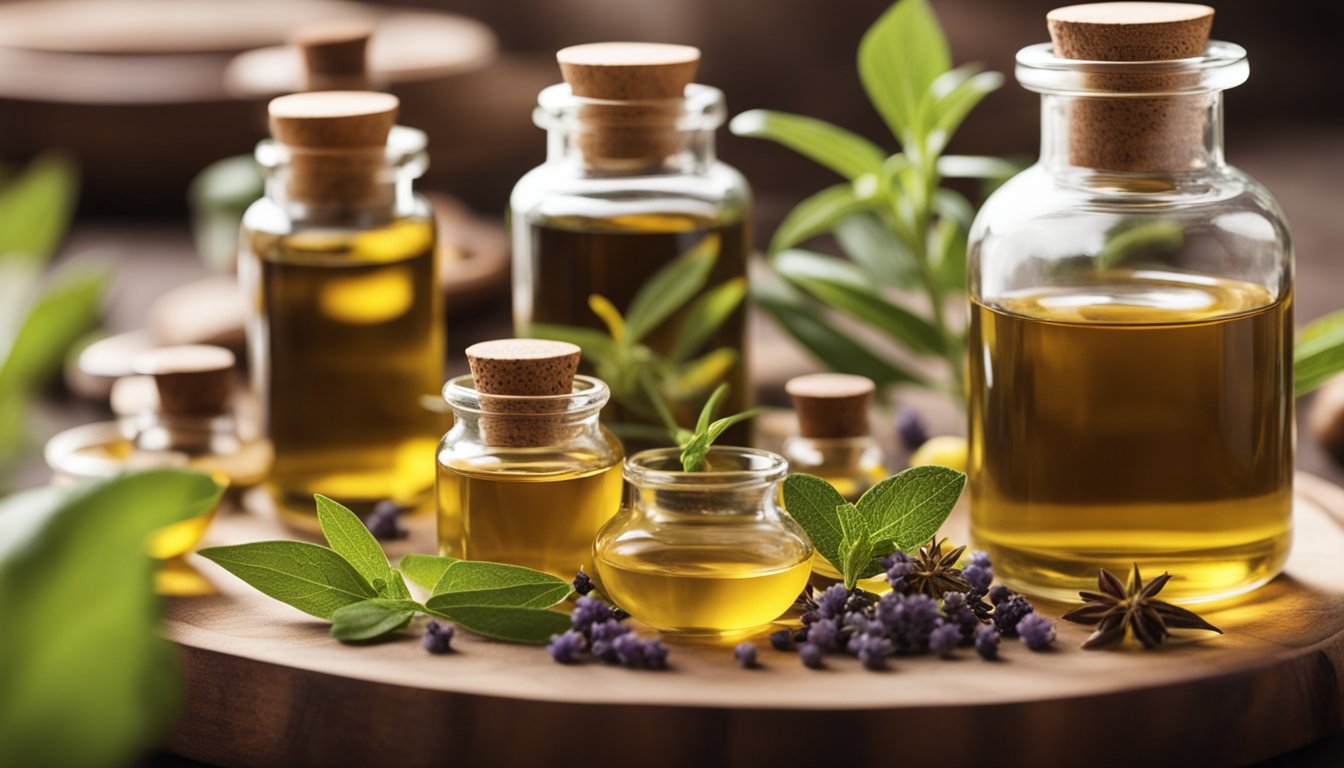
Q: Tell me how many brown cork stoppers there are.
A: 7